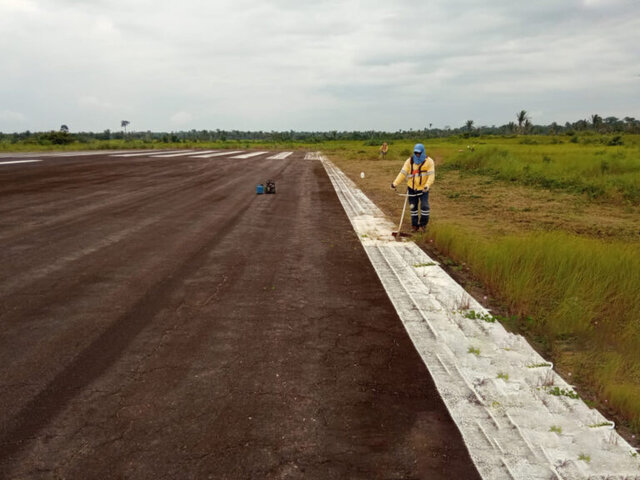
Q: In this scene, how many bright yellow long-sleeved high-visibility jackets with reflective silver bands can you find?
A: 1